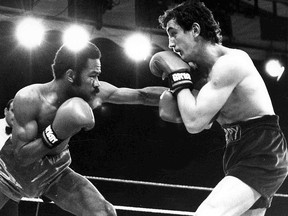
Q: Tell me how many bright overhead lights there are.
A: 4